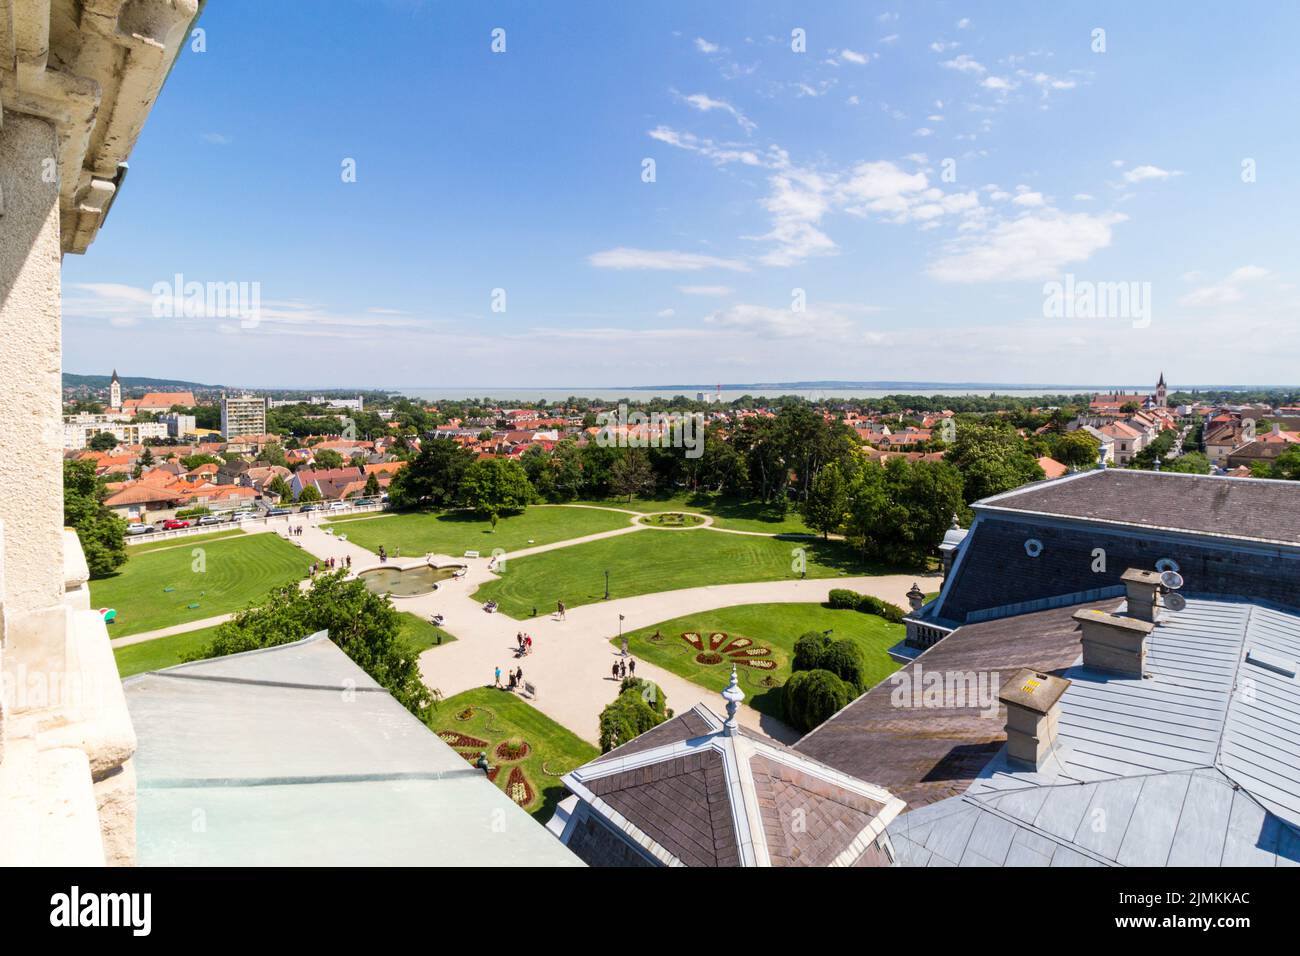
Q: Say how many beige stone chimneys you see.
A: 3